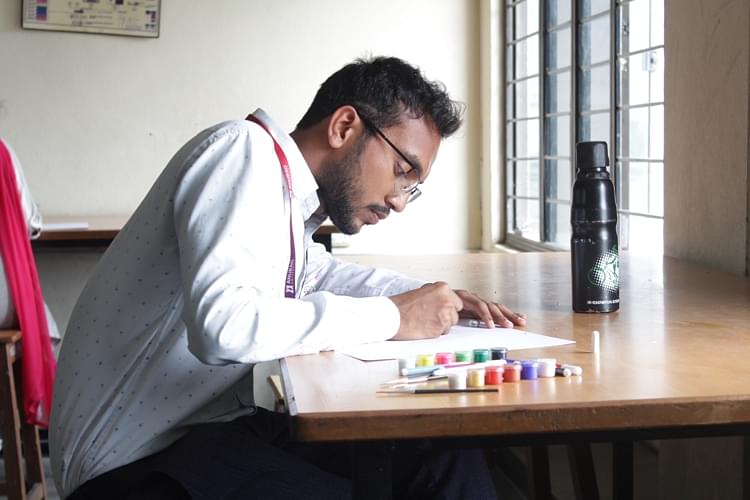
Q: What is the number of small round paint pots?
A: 12